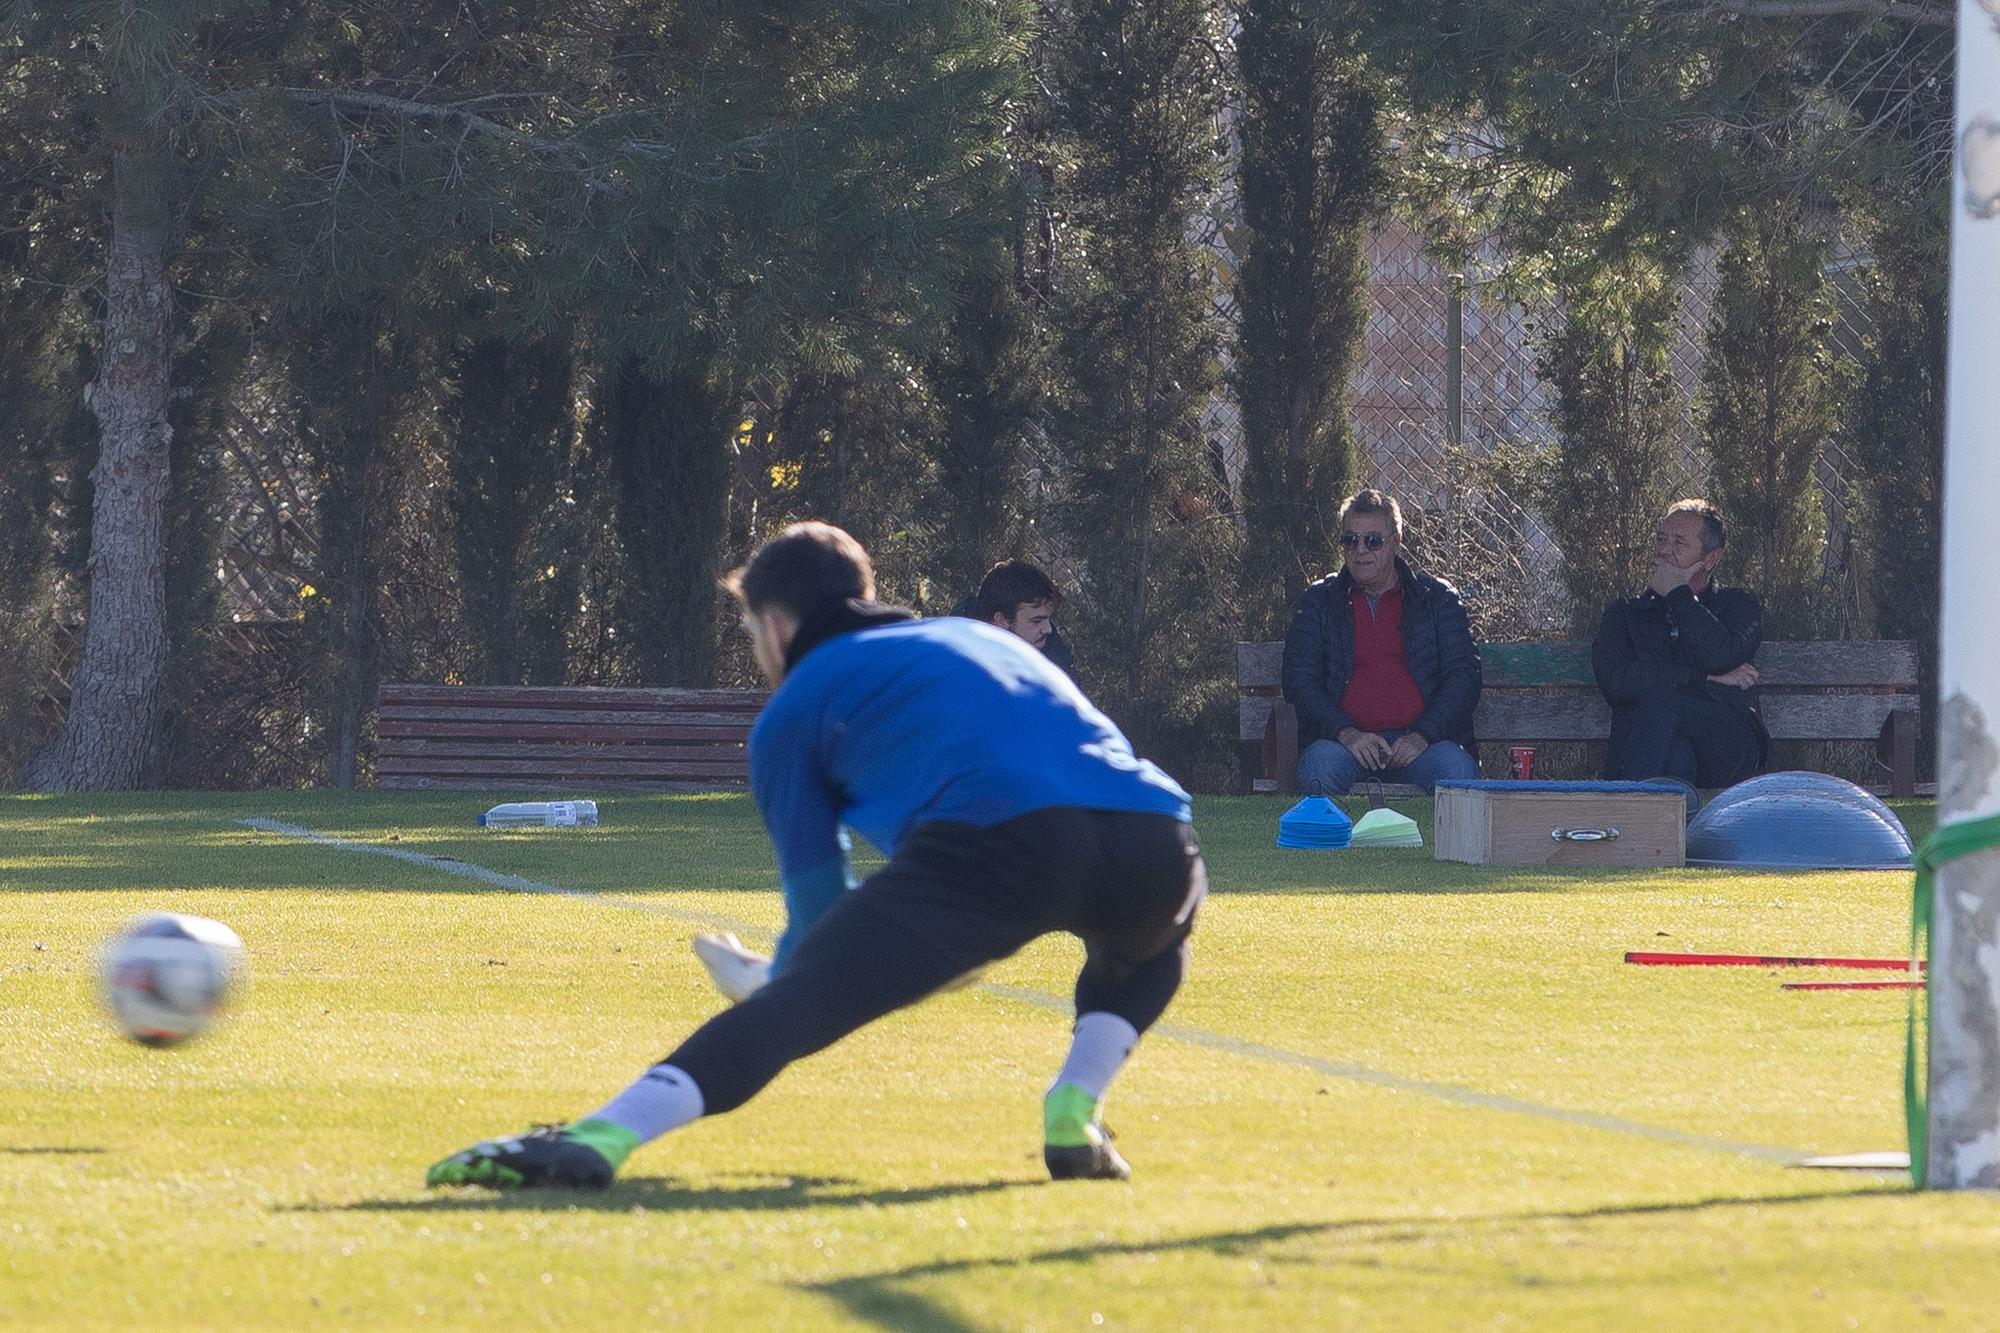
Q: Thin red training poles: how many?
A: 2